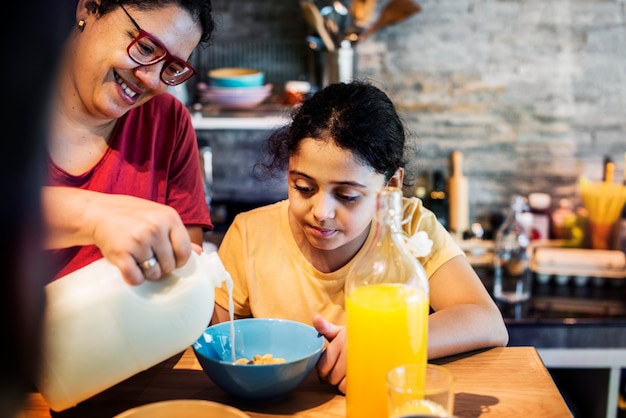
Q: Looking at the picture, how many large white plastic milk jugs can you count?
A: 1